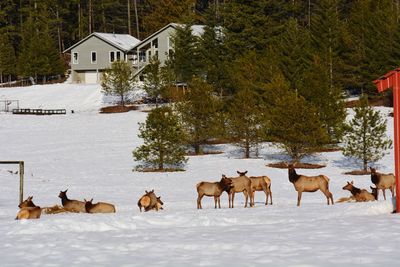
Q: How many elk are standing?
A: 5